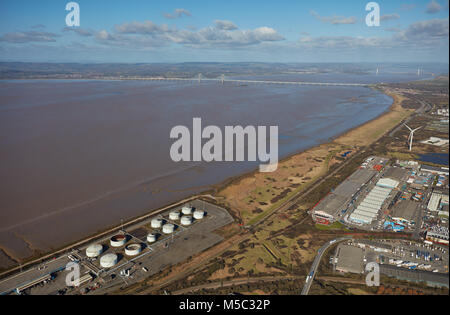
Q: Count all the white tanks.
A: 11